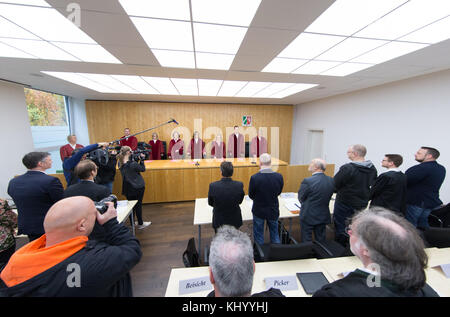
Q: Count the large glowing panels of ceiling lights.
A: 4